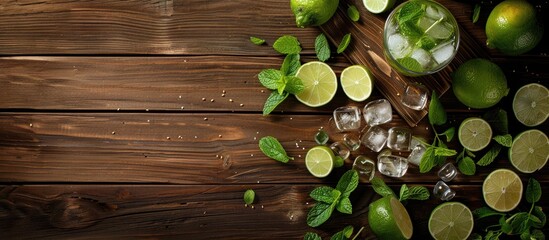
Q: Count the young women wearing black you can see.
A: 0